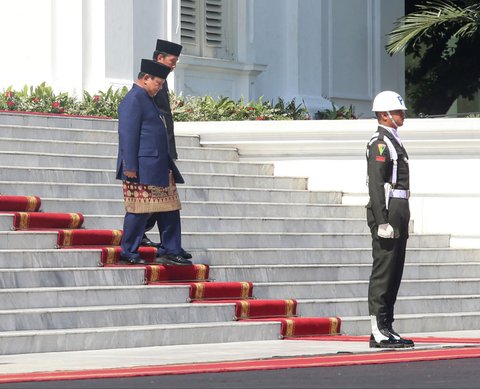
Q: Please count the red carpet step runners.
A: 8